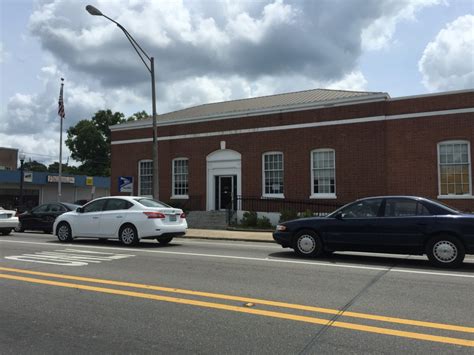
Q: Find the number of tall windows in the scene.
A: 5